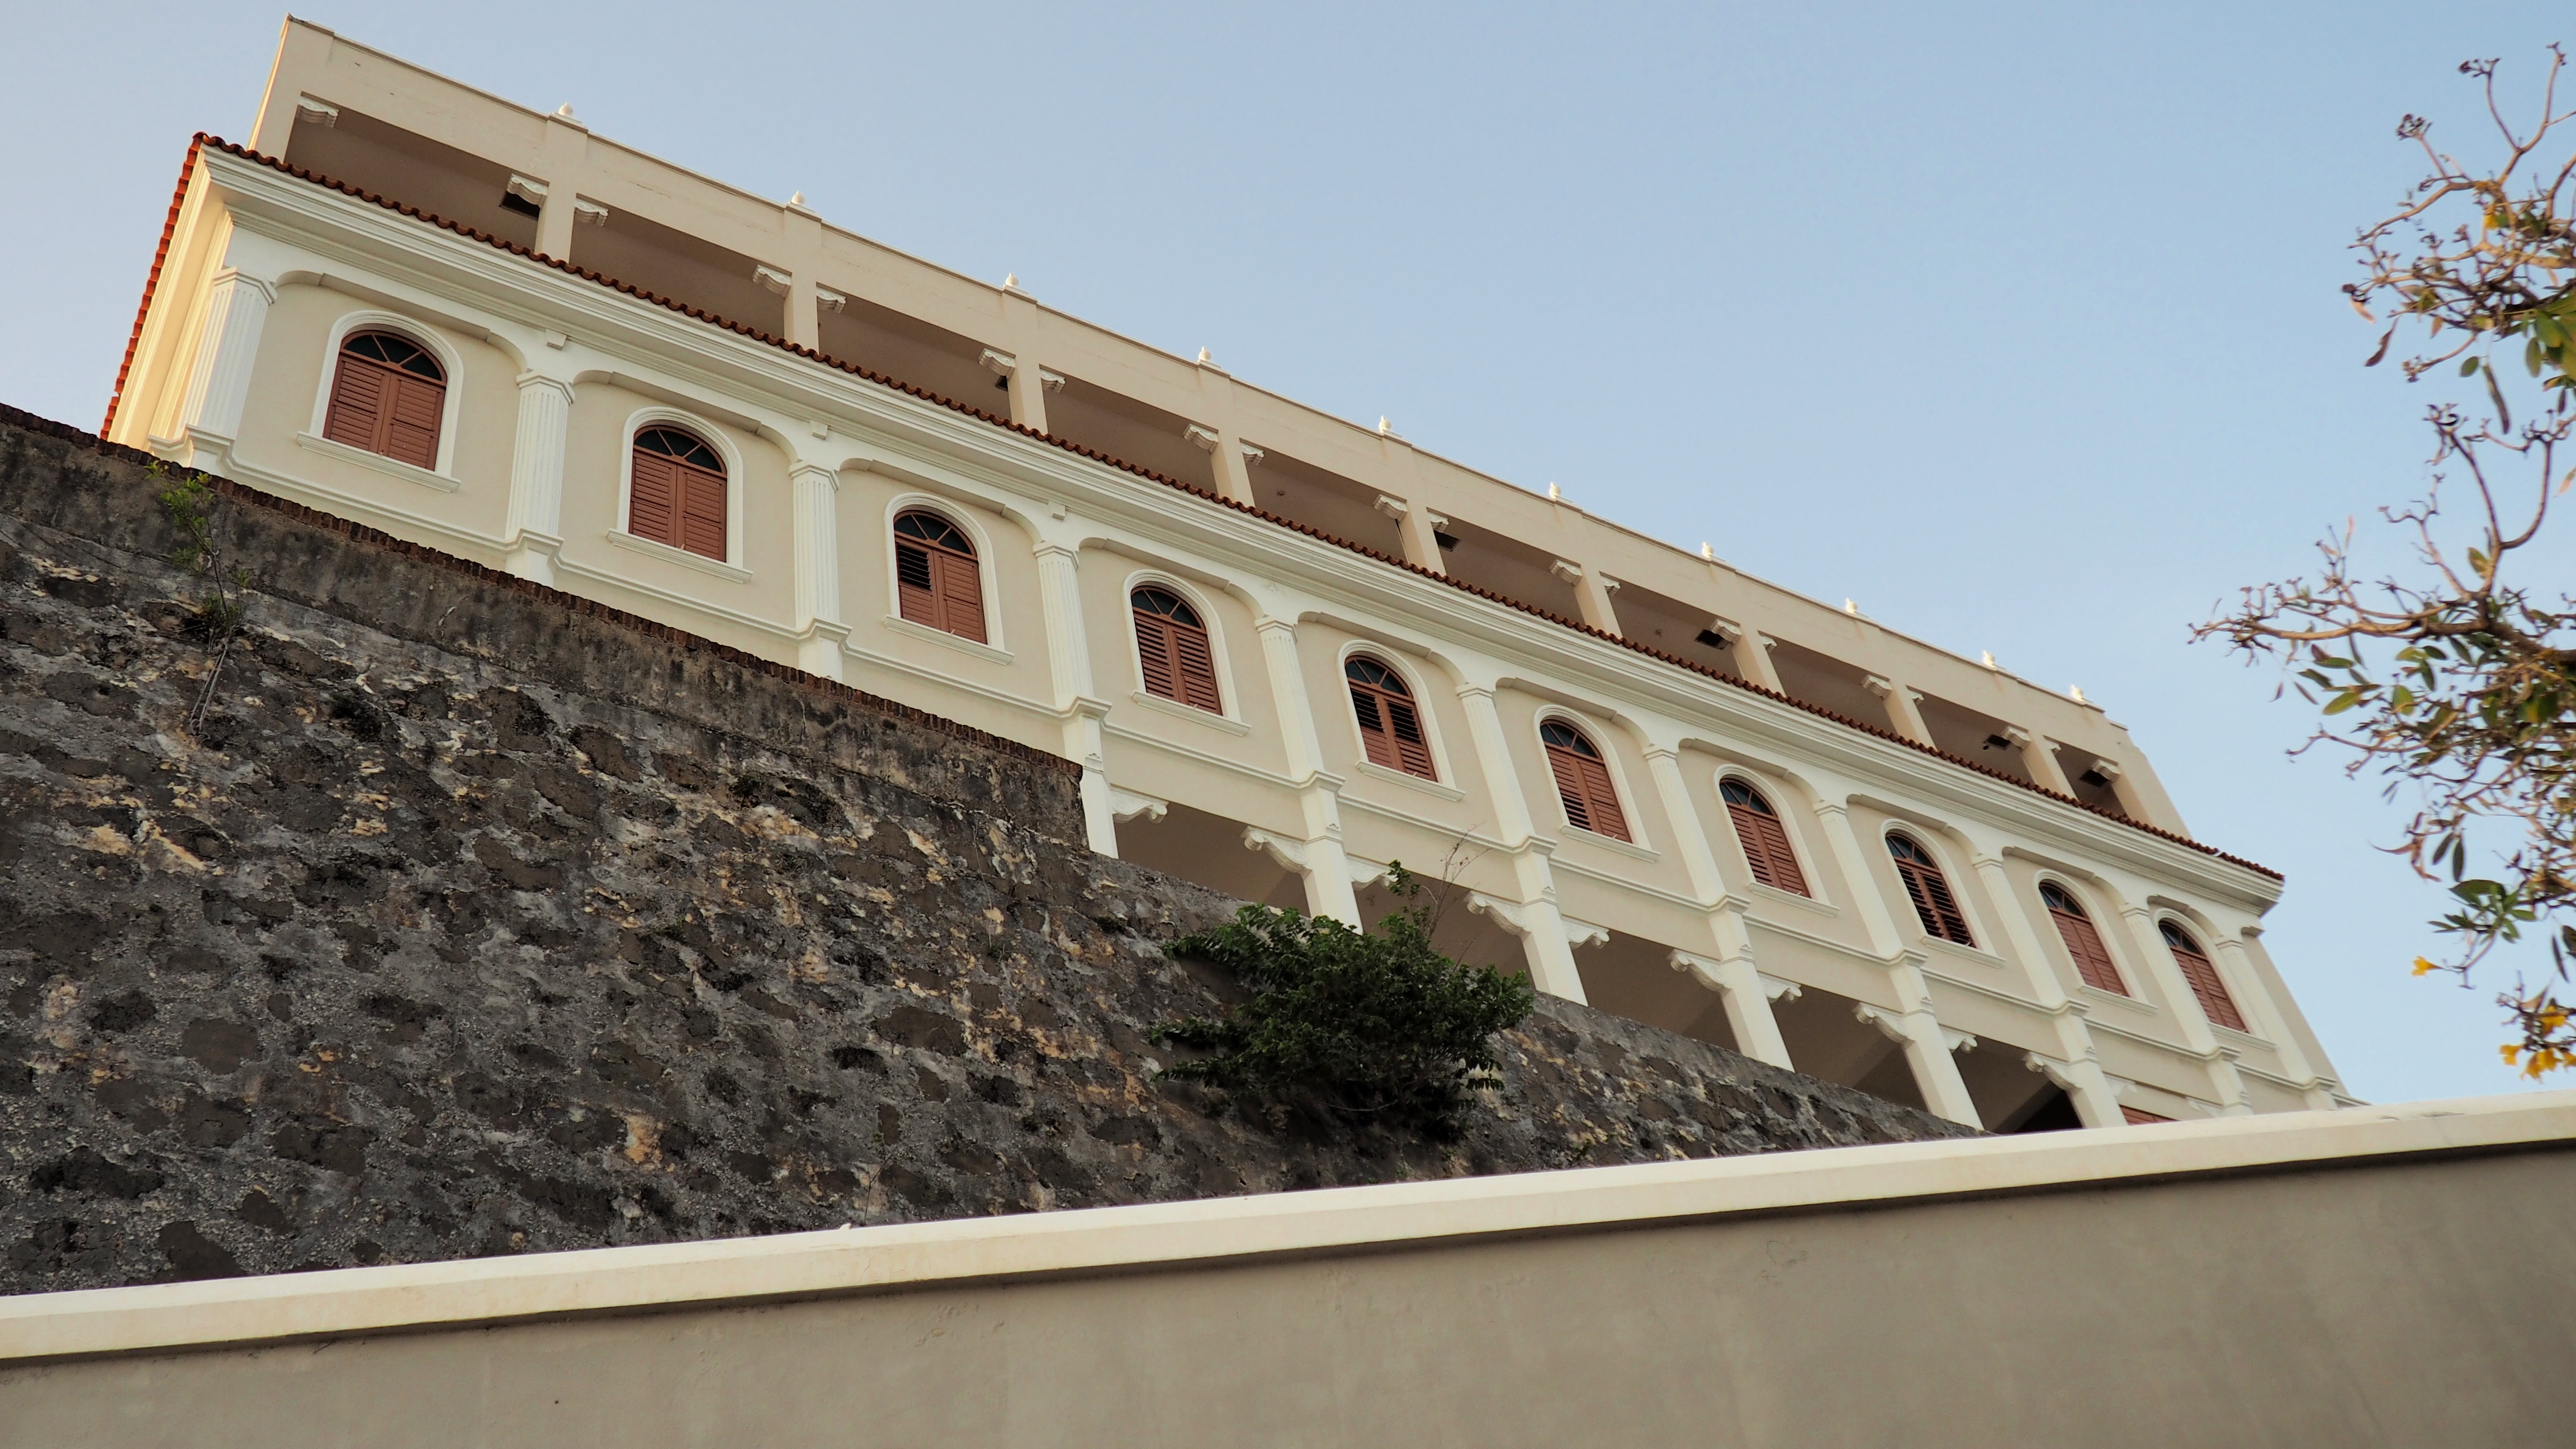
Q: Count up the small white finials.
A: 10